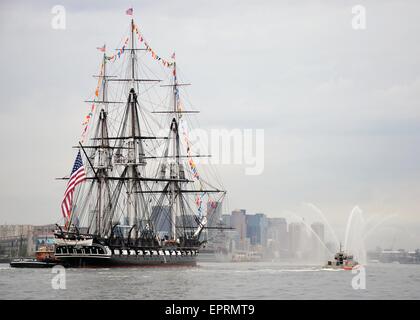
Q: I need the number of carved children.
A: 0